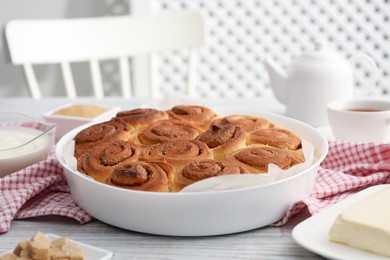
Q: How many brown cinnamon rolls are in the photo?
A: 12